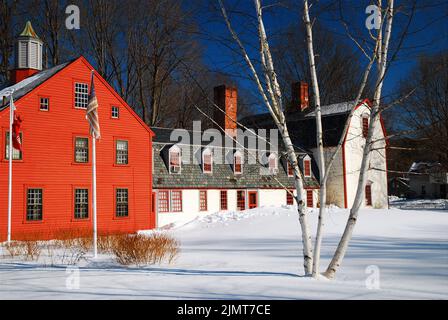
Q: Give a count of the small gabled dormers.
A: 6